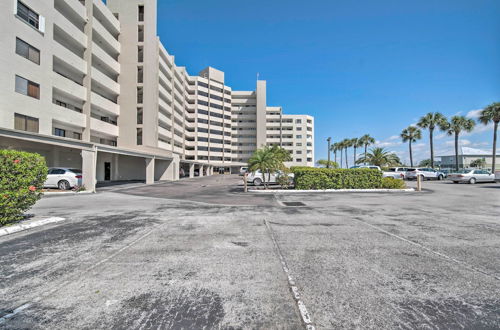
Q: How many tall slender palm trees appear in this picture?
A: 9